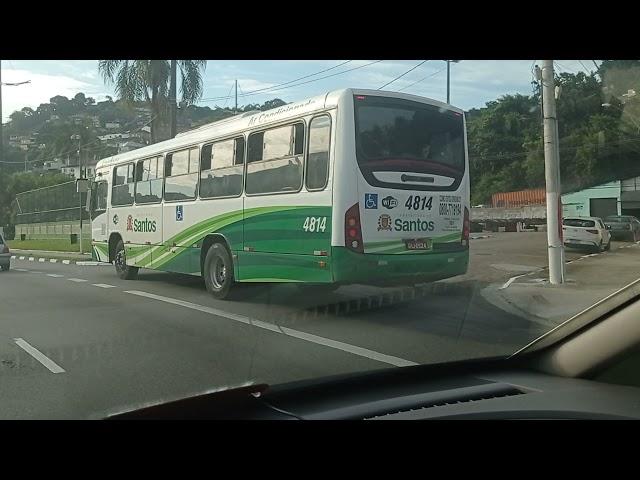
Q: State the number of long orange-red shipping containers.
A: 1